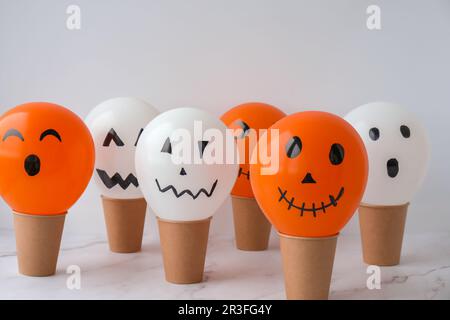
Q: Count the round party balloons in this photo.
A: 6